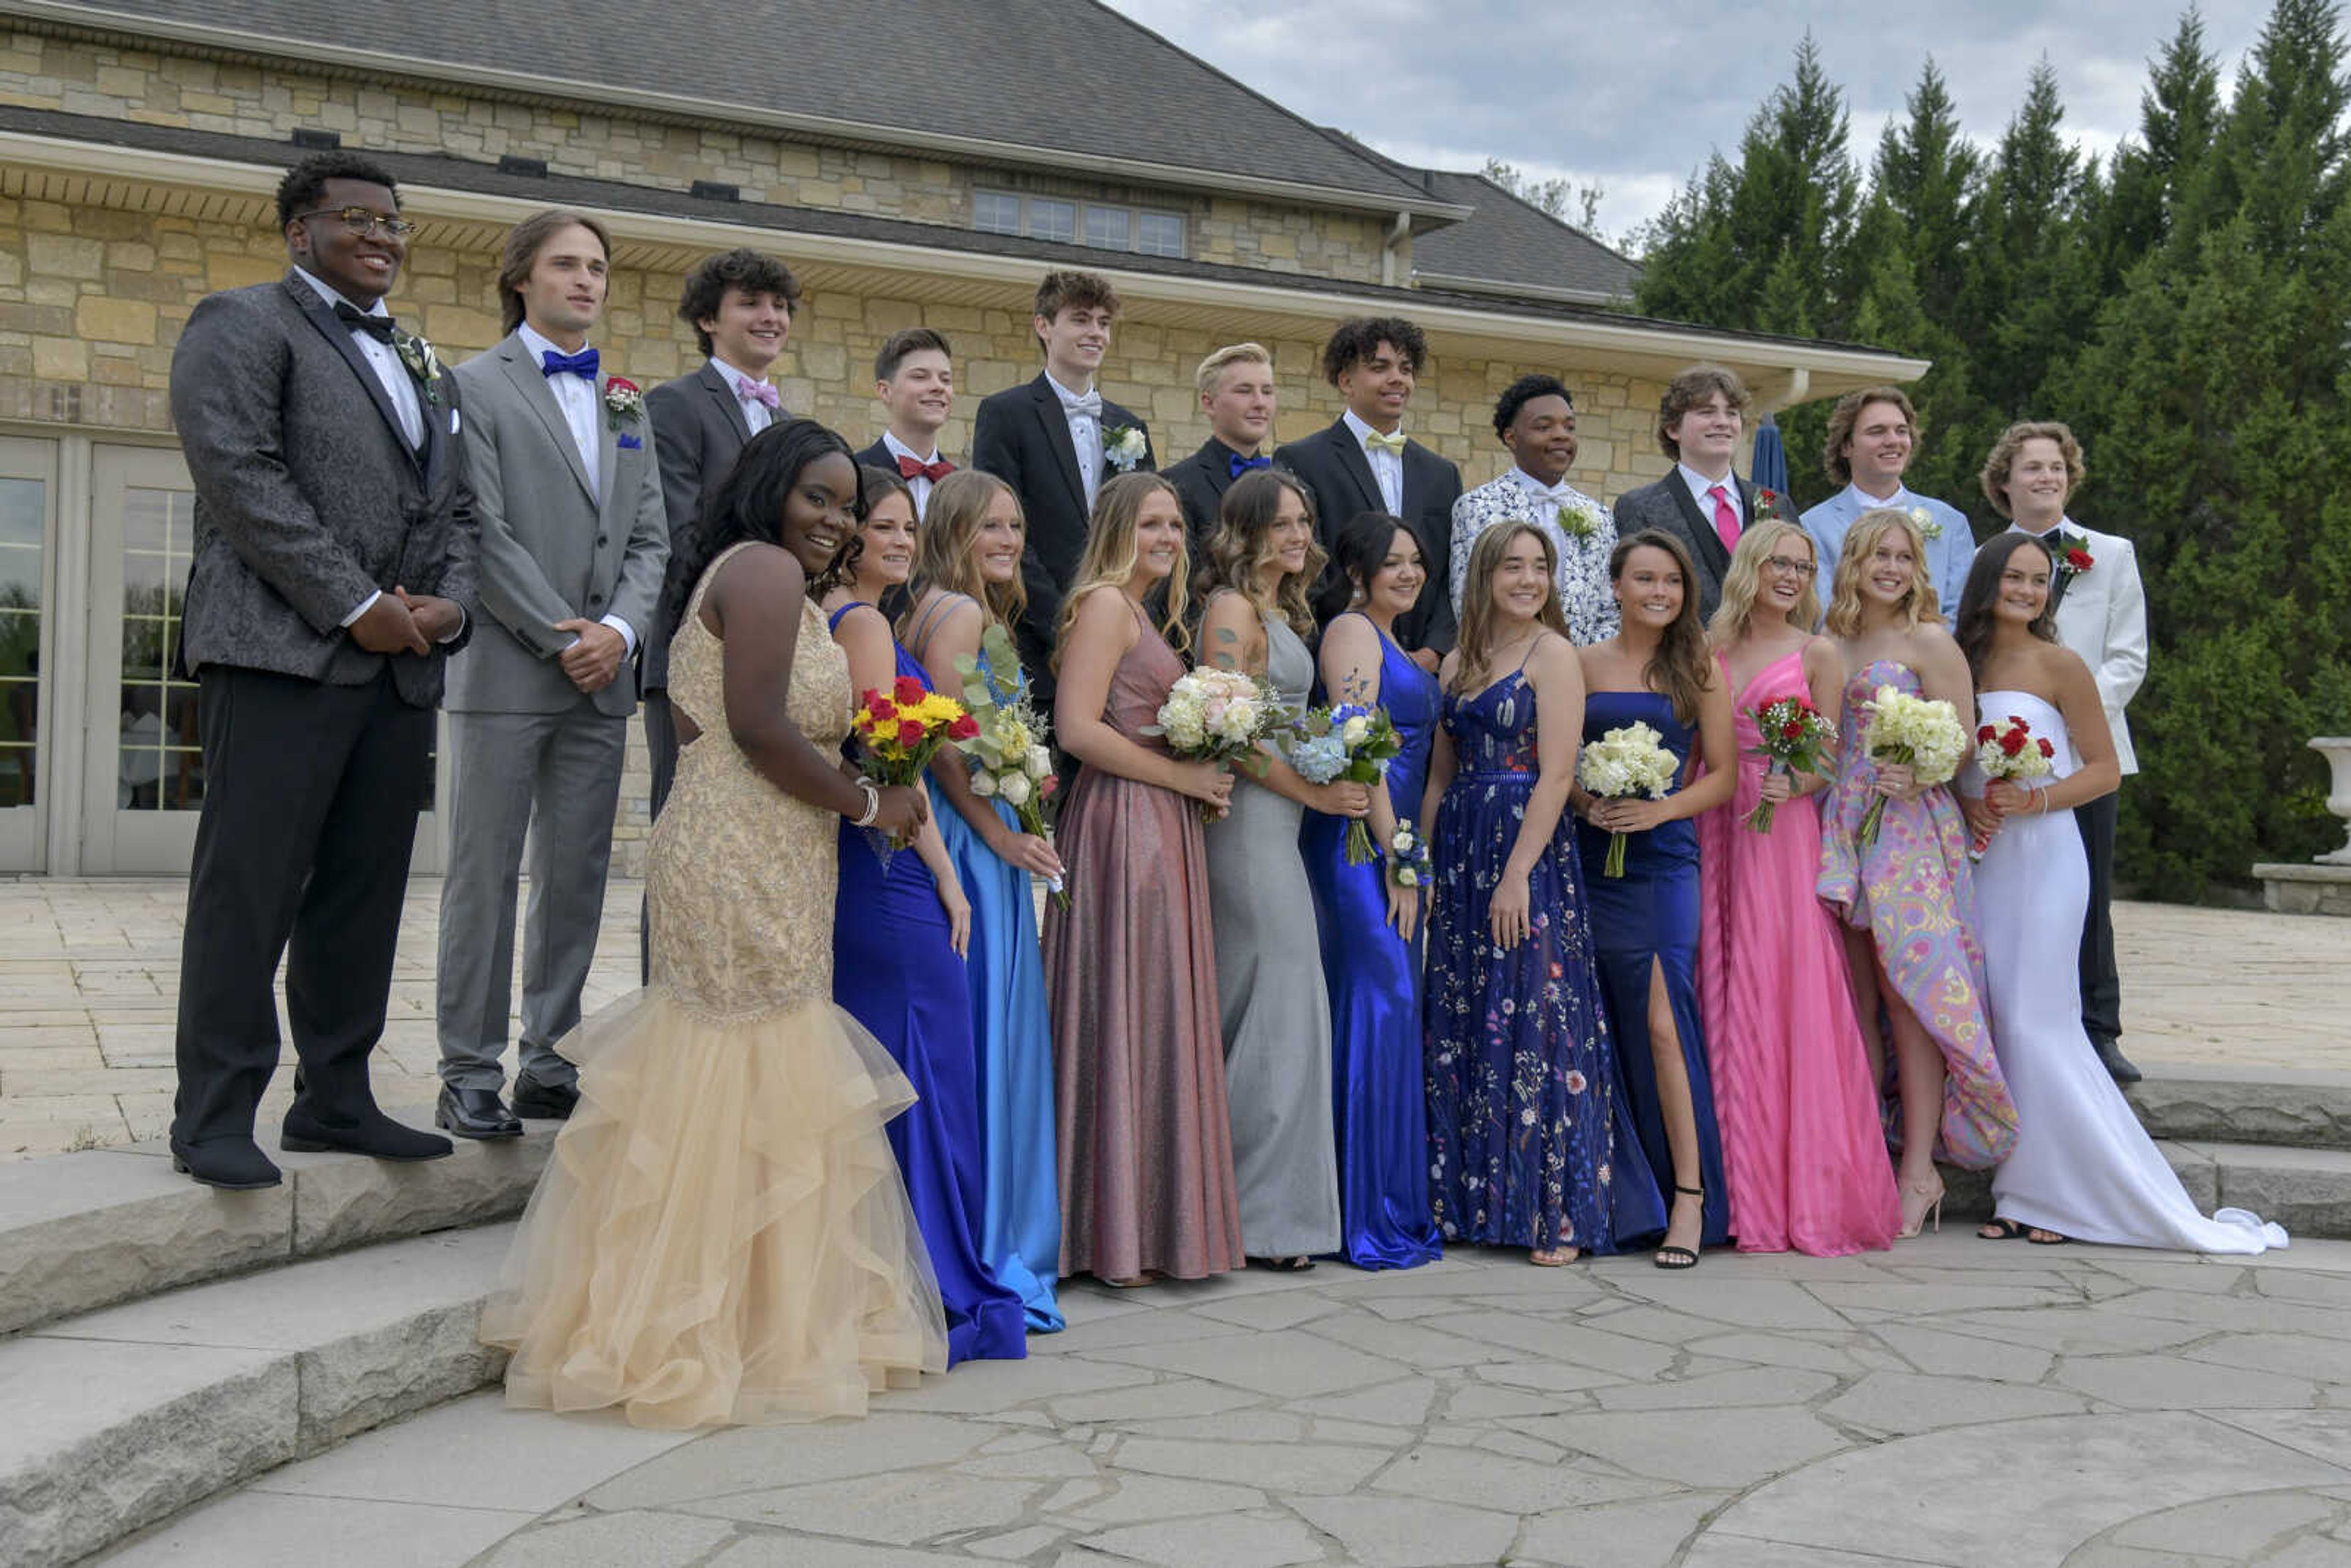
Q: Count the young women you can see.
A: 11